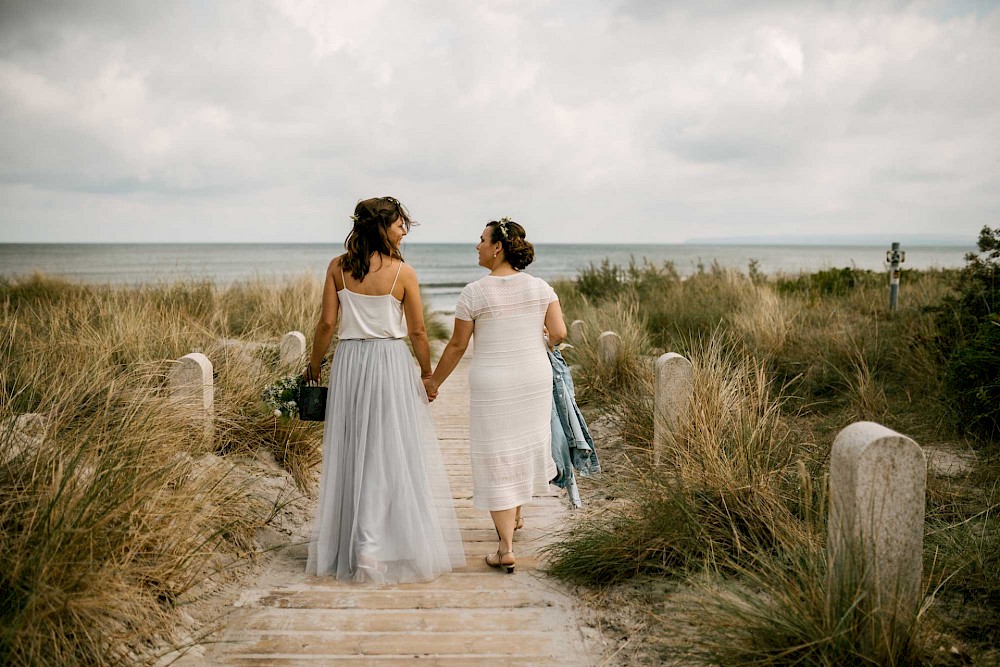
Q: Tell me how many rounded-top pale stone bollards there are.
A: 6